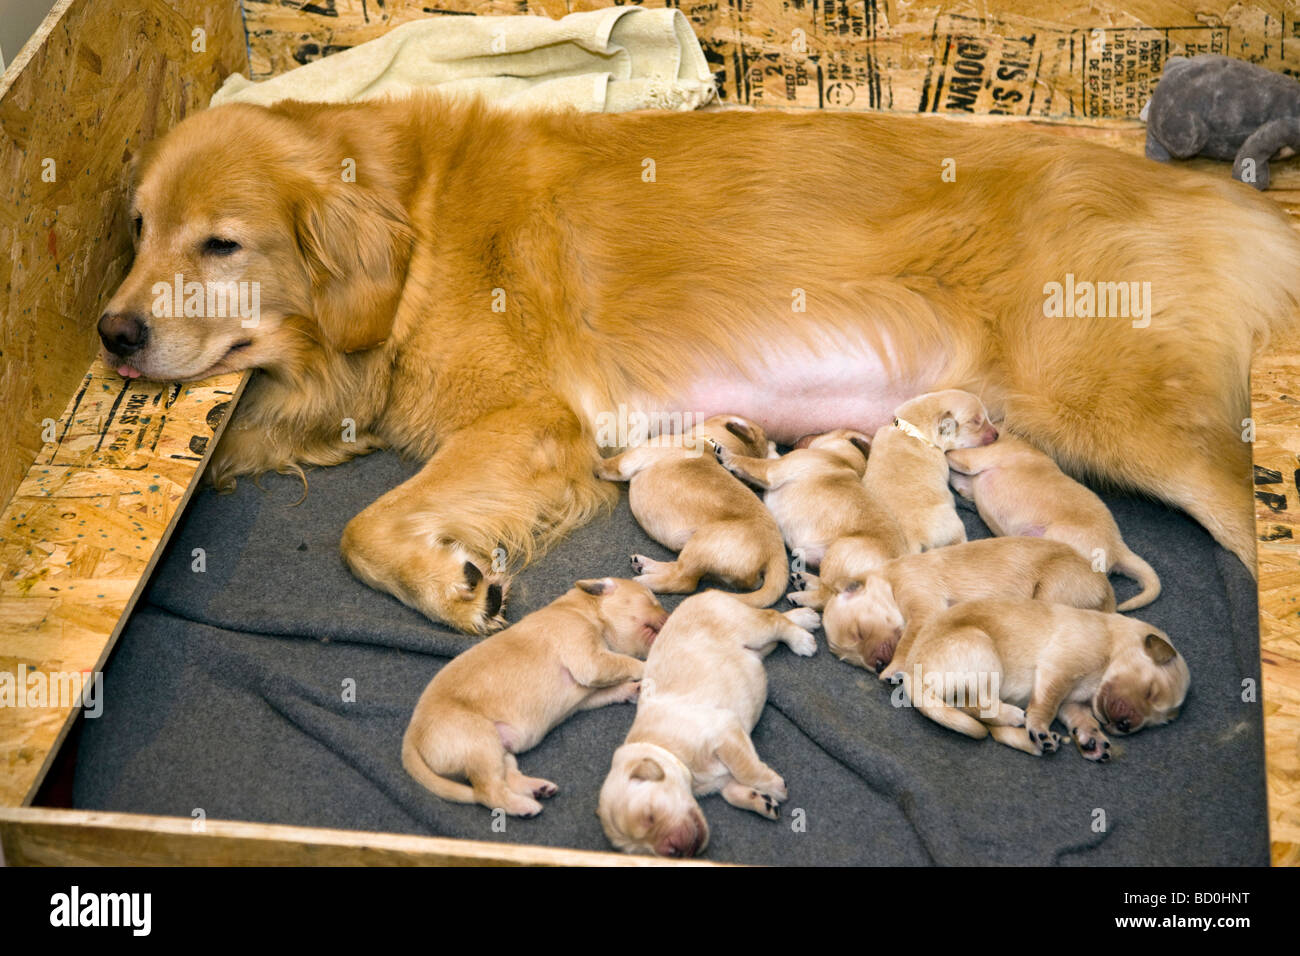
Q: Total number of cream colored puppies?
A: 8